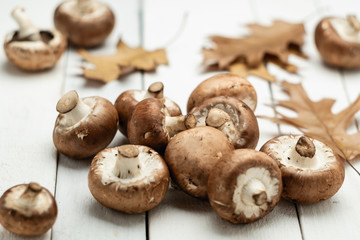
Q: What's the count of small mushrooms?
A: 13